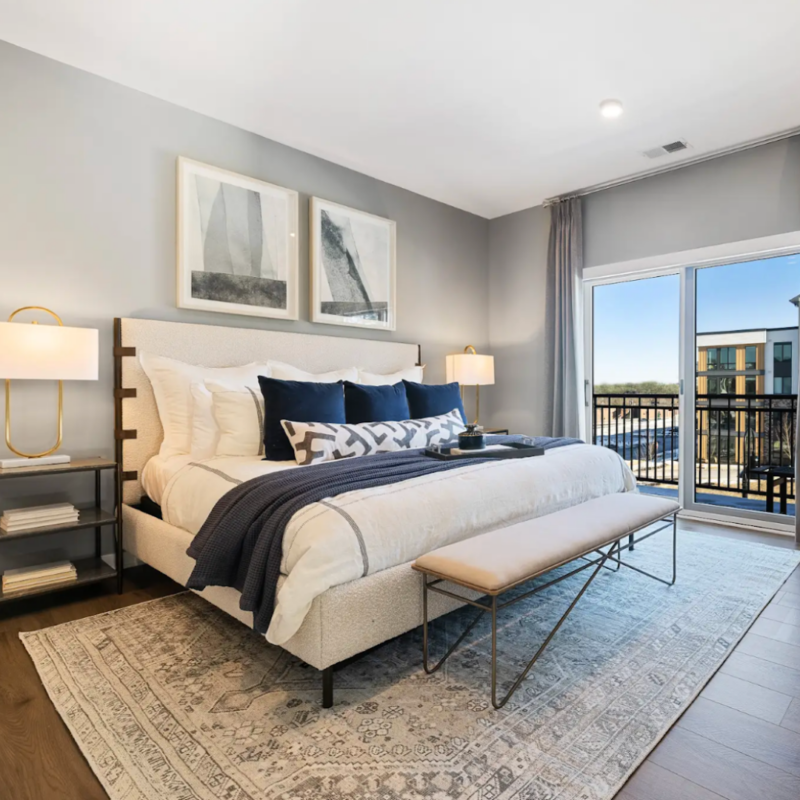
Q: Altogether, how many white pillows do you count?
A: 5